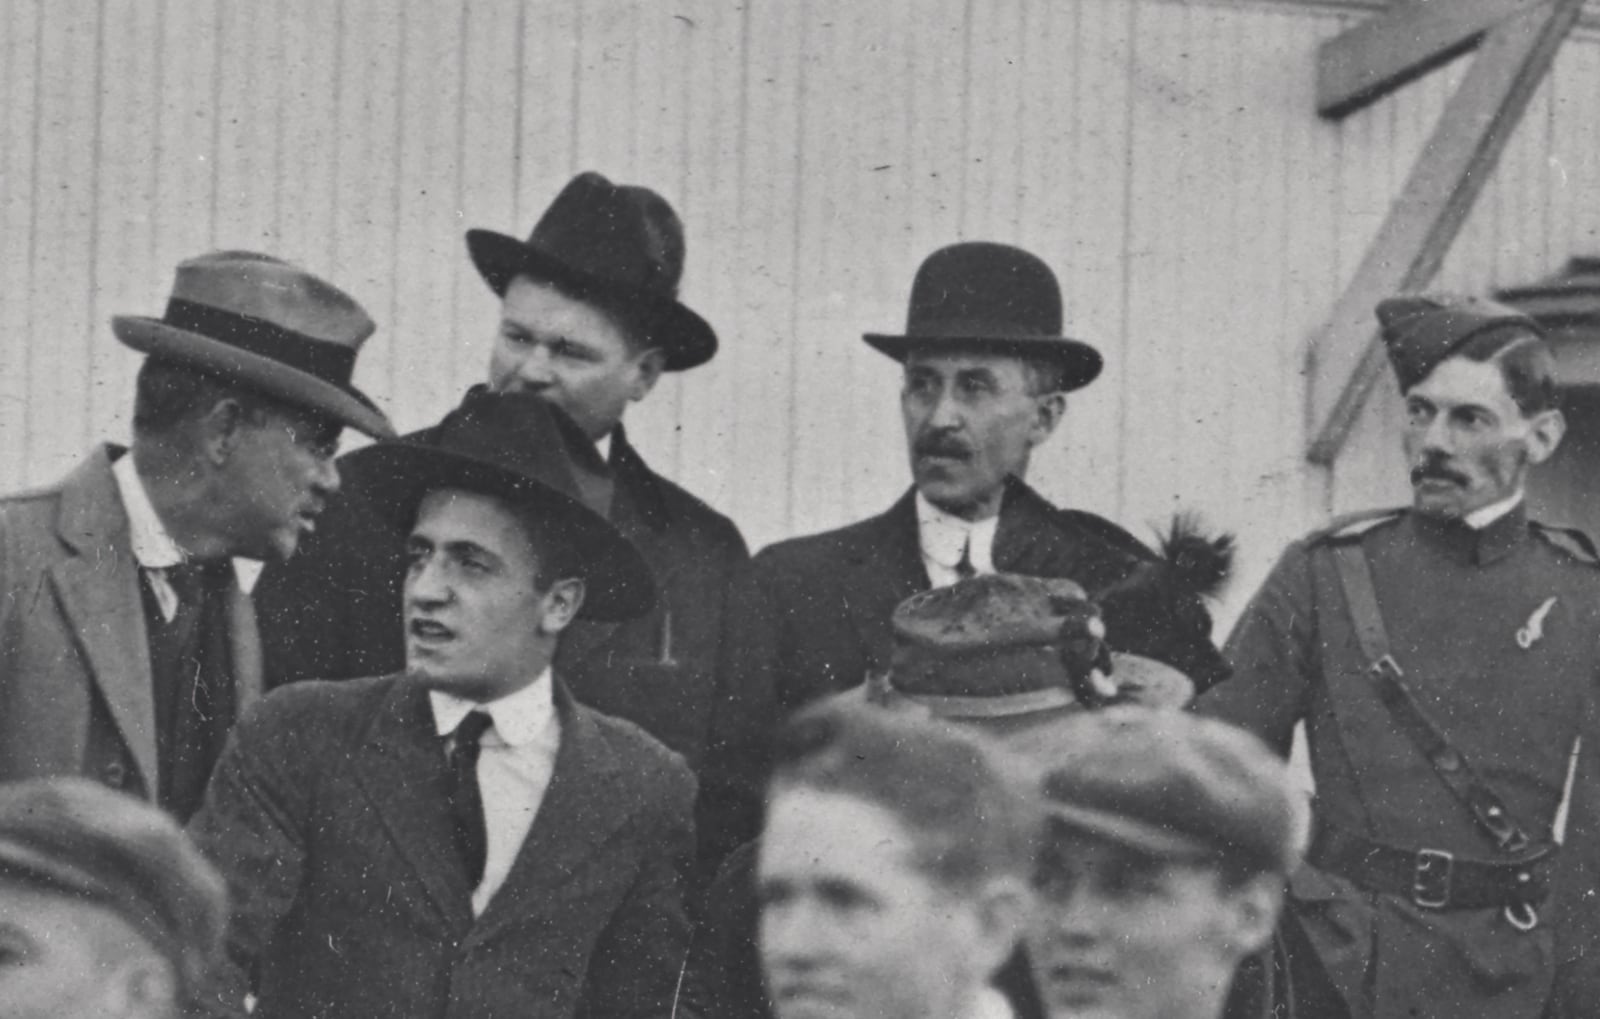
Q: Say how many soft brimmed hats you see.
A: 3